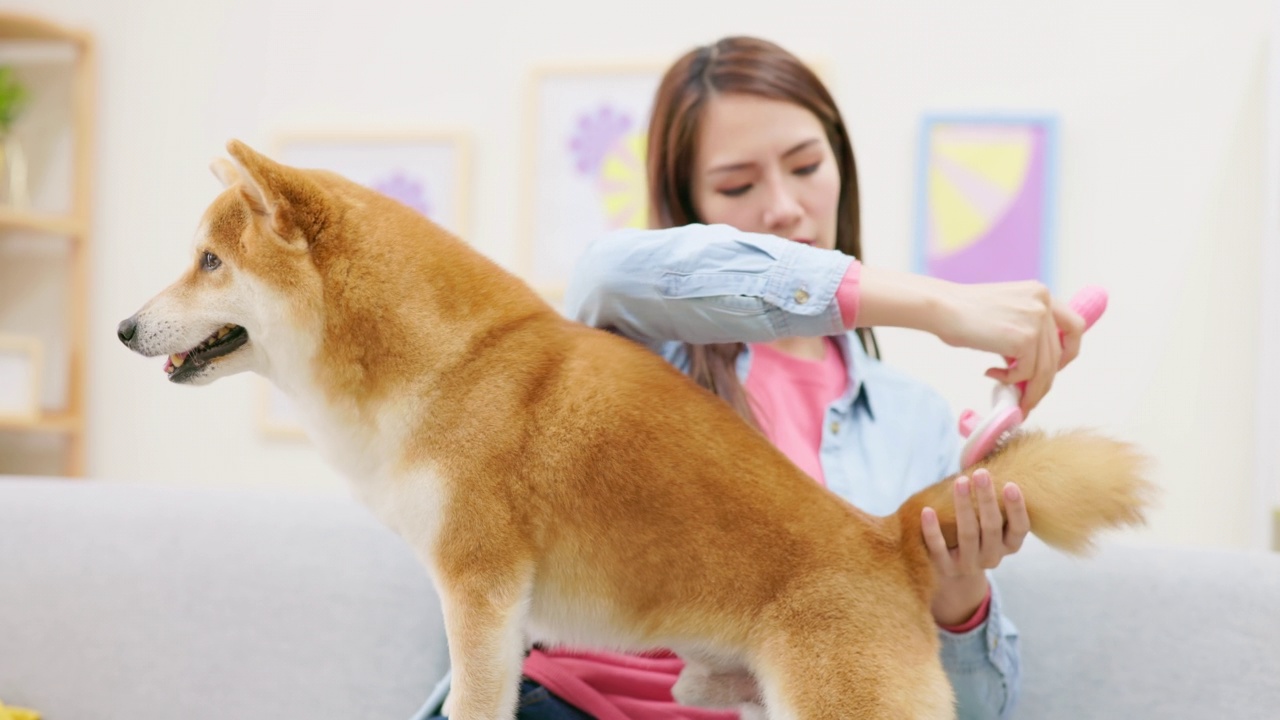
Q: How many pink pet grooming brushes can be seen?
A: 1